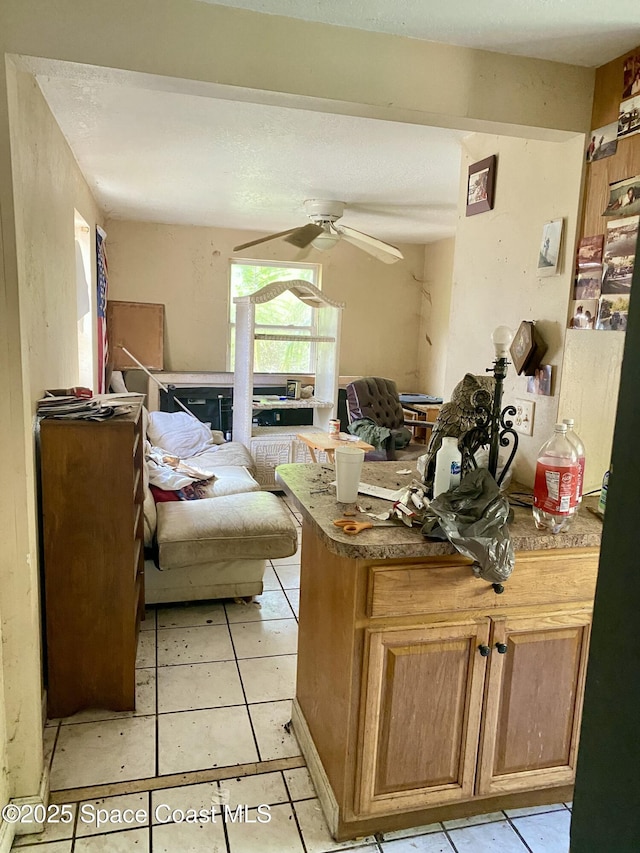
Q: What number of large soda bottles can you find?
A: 2